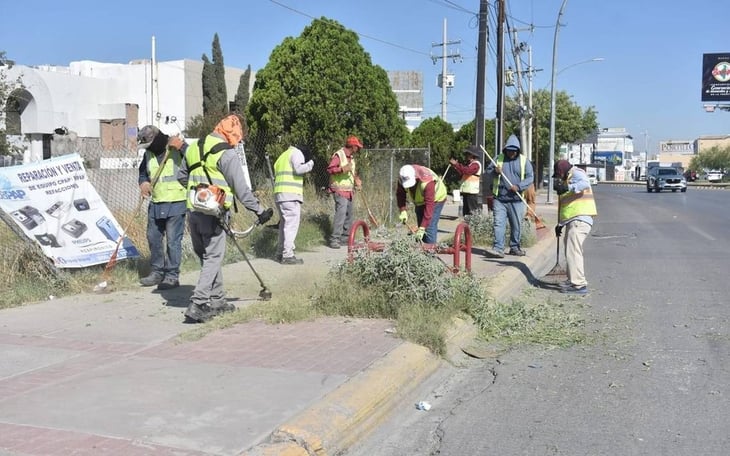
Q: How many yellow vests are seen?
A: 8